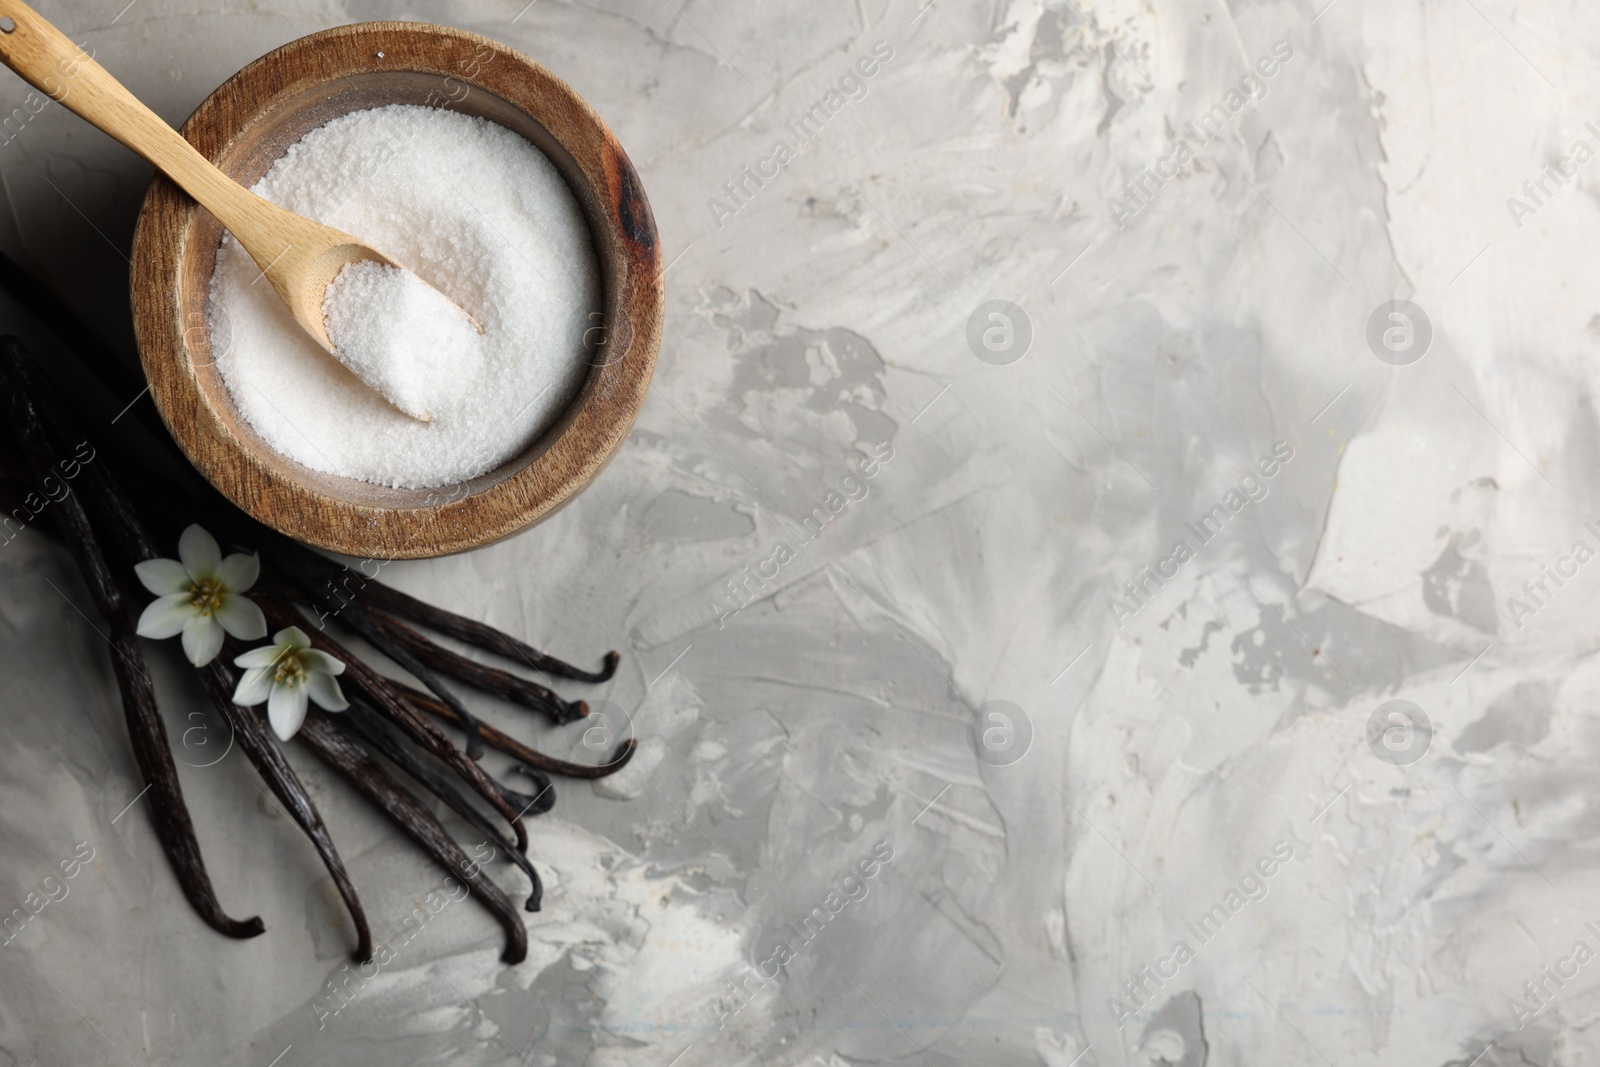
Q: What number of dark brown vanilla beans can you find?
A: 10